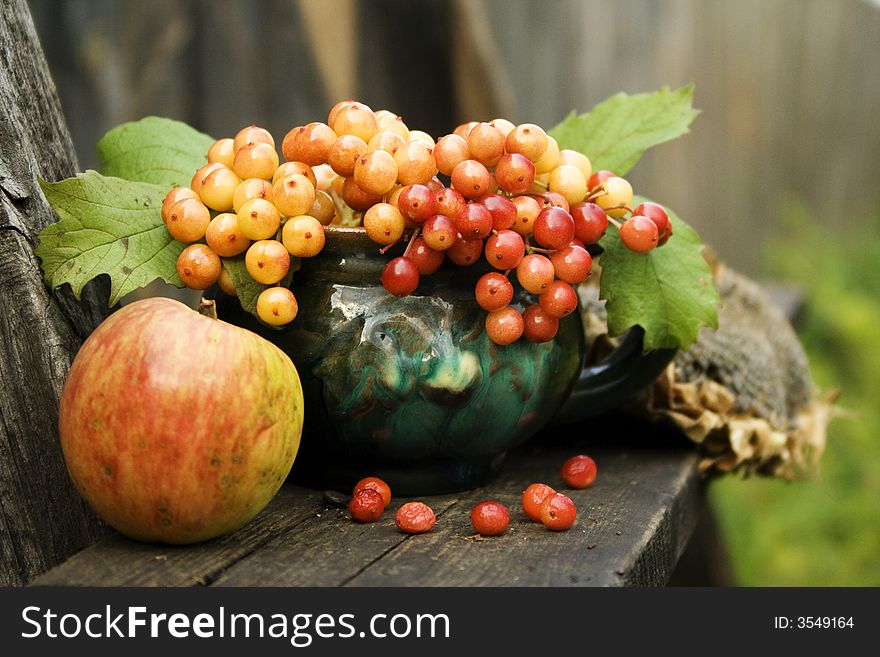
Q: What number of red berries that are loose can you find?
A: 7